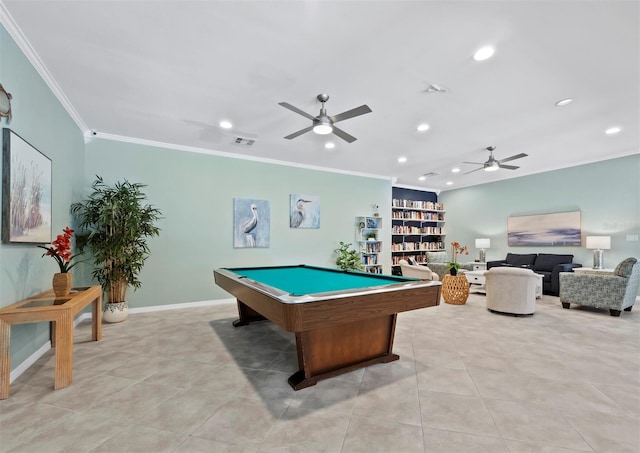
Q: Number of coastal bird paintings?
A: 2